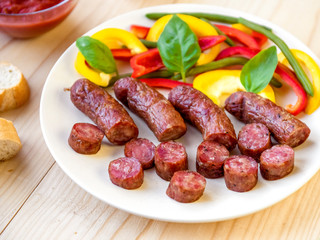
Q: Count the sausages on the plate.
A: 4